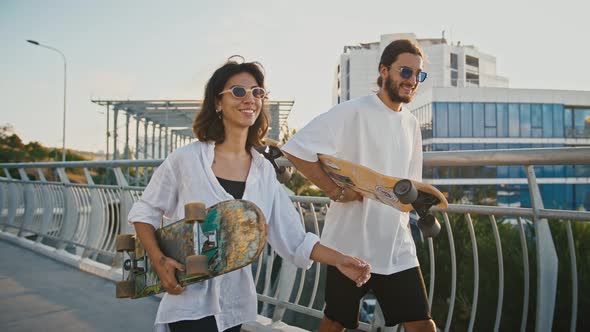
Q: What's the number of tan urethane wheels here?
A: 4